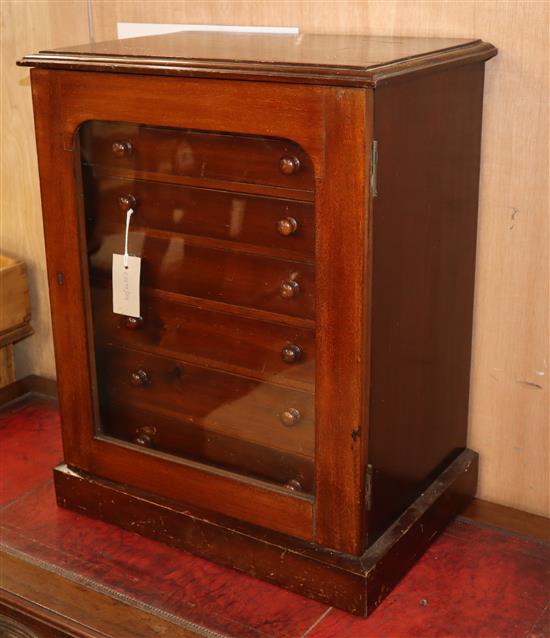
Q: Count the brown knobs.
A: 11